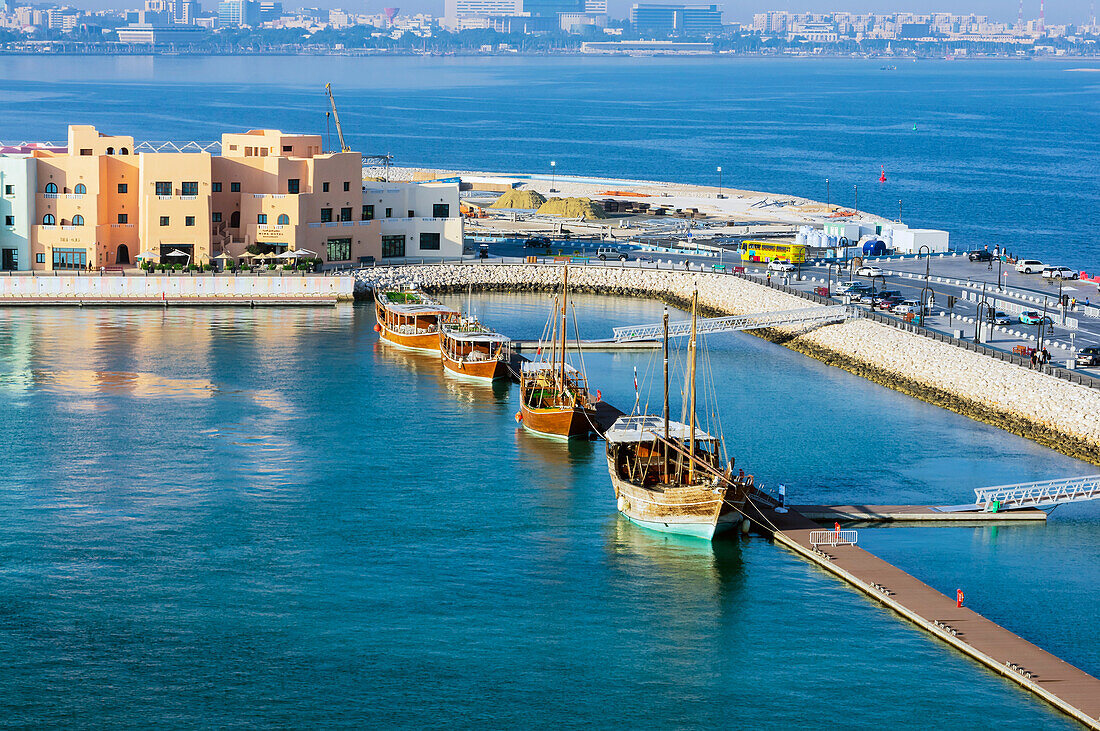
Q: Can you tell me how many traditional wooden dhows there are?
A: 4